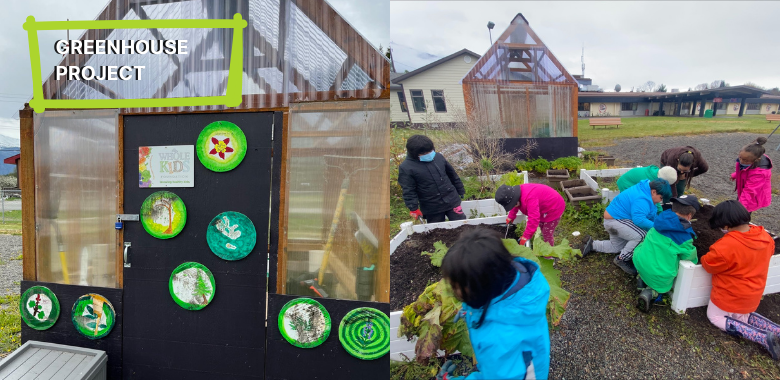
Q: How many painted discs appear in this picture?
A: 8